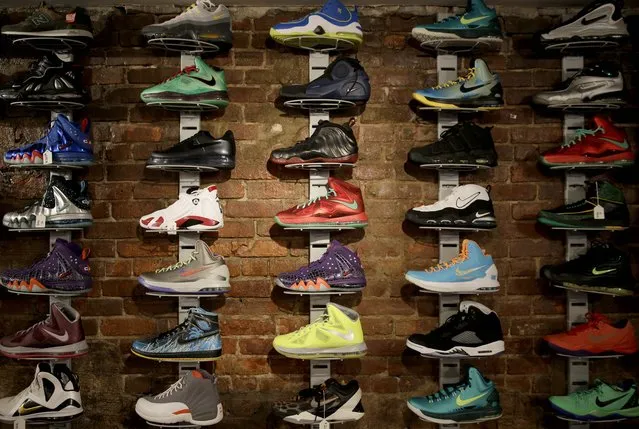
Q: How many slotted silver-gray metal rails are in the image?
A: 5